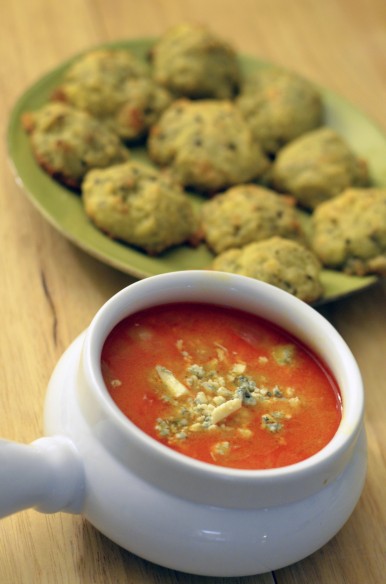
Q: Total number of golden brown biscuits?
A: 10